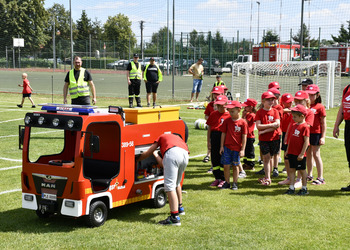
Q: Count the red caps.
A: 12